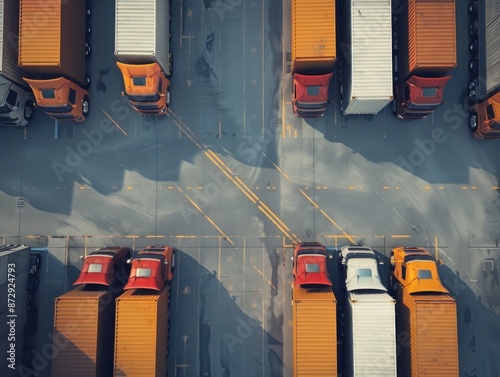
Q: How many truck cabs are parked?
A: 11